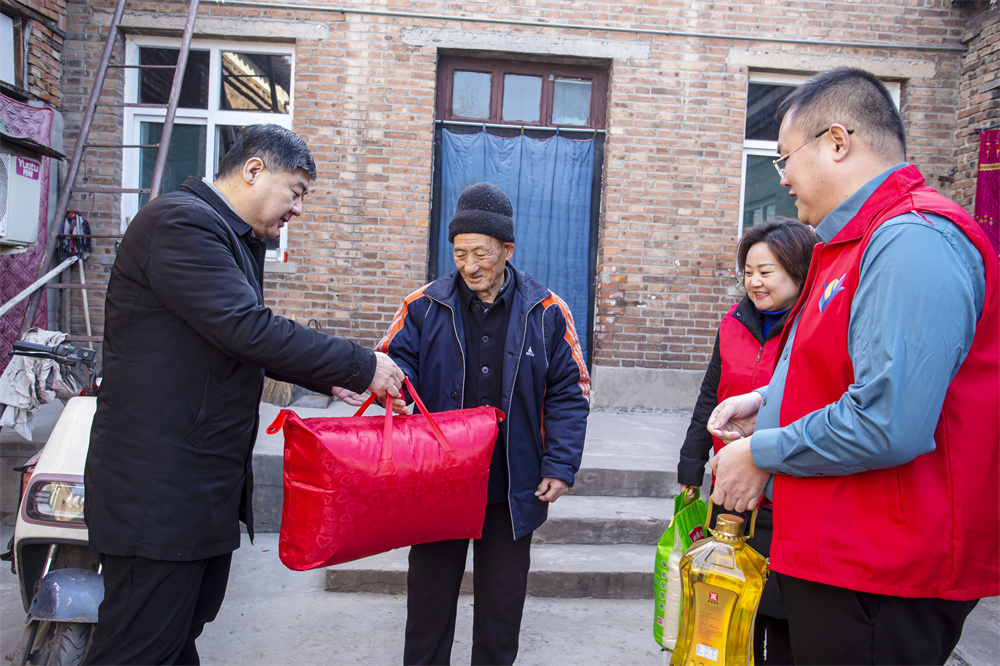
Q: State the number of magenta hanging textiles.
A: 2